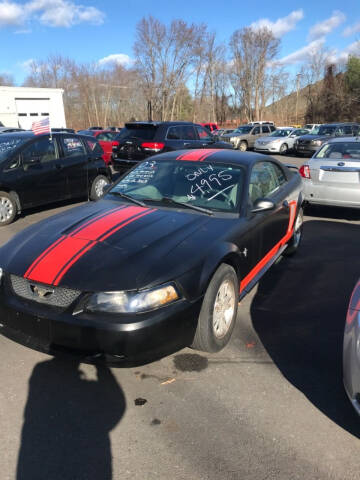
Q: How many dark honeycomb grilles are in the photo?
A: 1